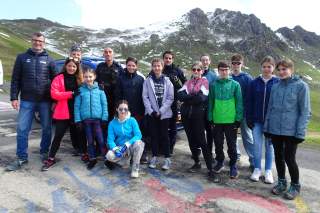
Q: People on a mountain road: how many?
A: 15